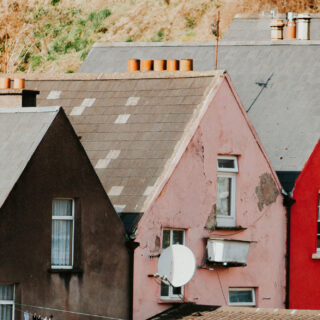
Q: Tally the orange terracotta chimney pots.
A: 8